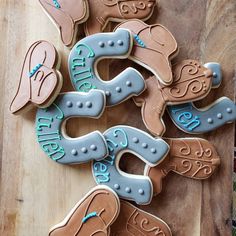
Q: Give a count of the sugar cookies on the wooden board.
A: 12